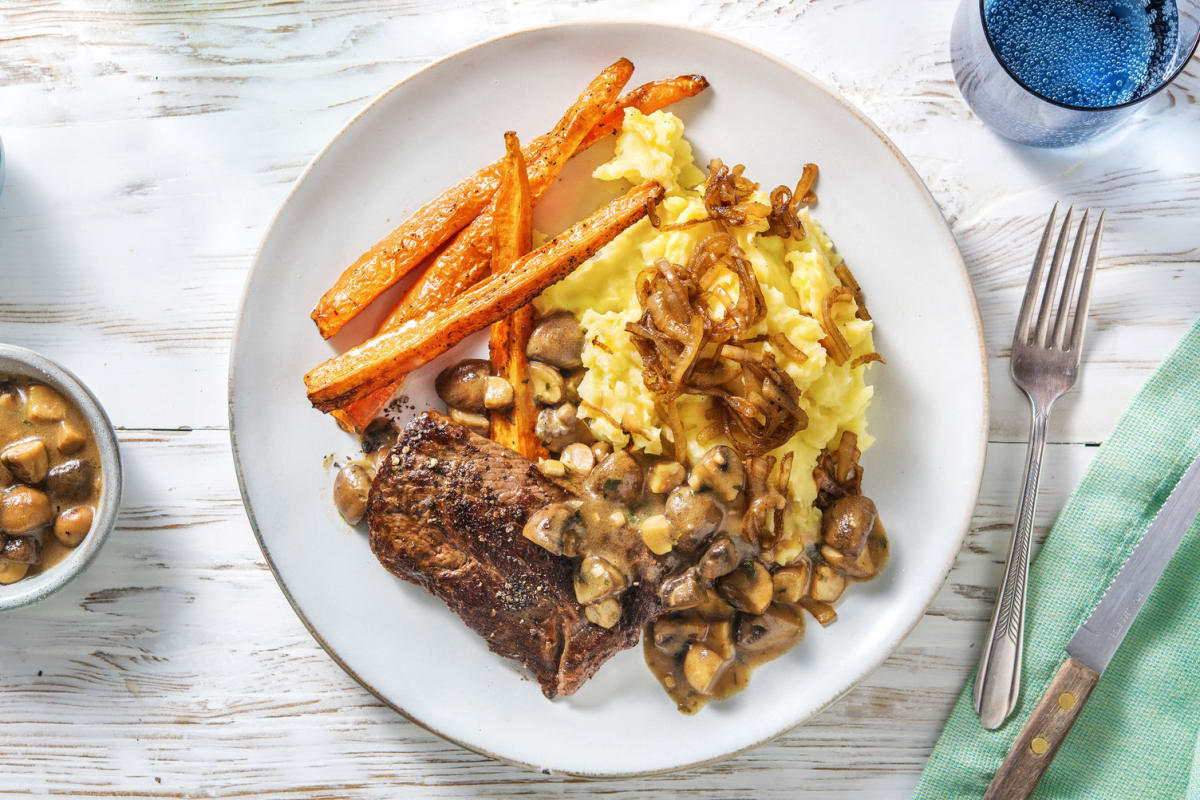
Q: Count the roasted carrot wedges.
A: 4